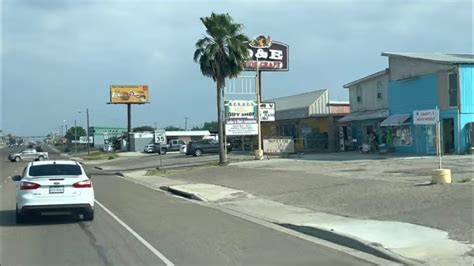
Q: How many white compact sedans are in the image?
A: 1